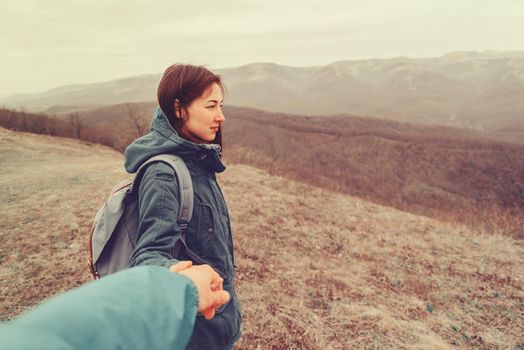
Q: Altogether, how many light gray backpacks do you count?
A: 1